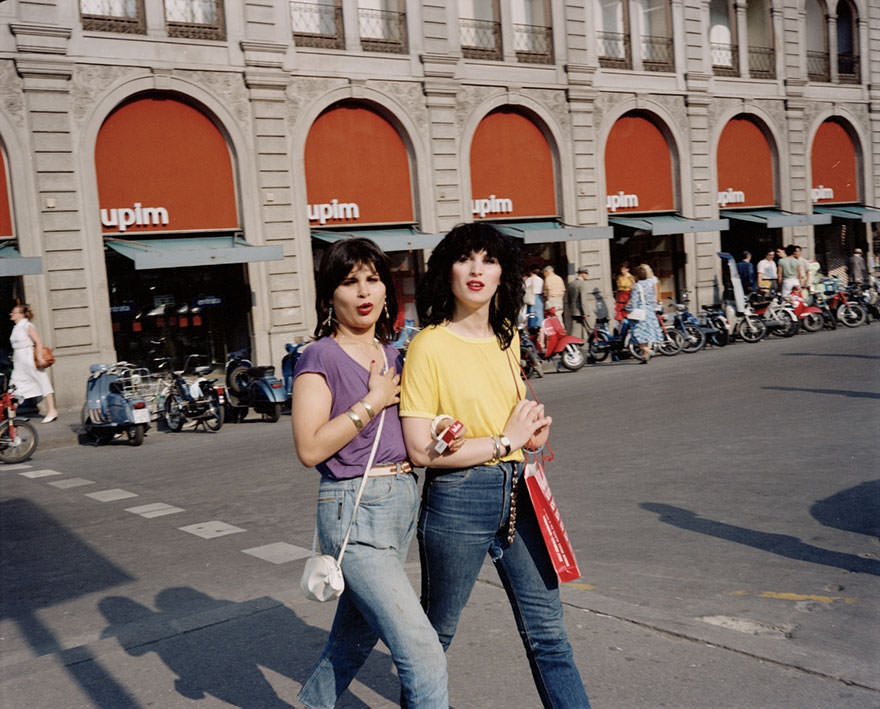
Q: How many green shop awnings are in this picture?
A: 7